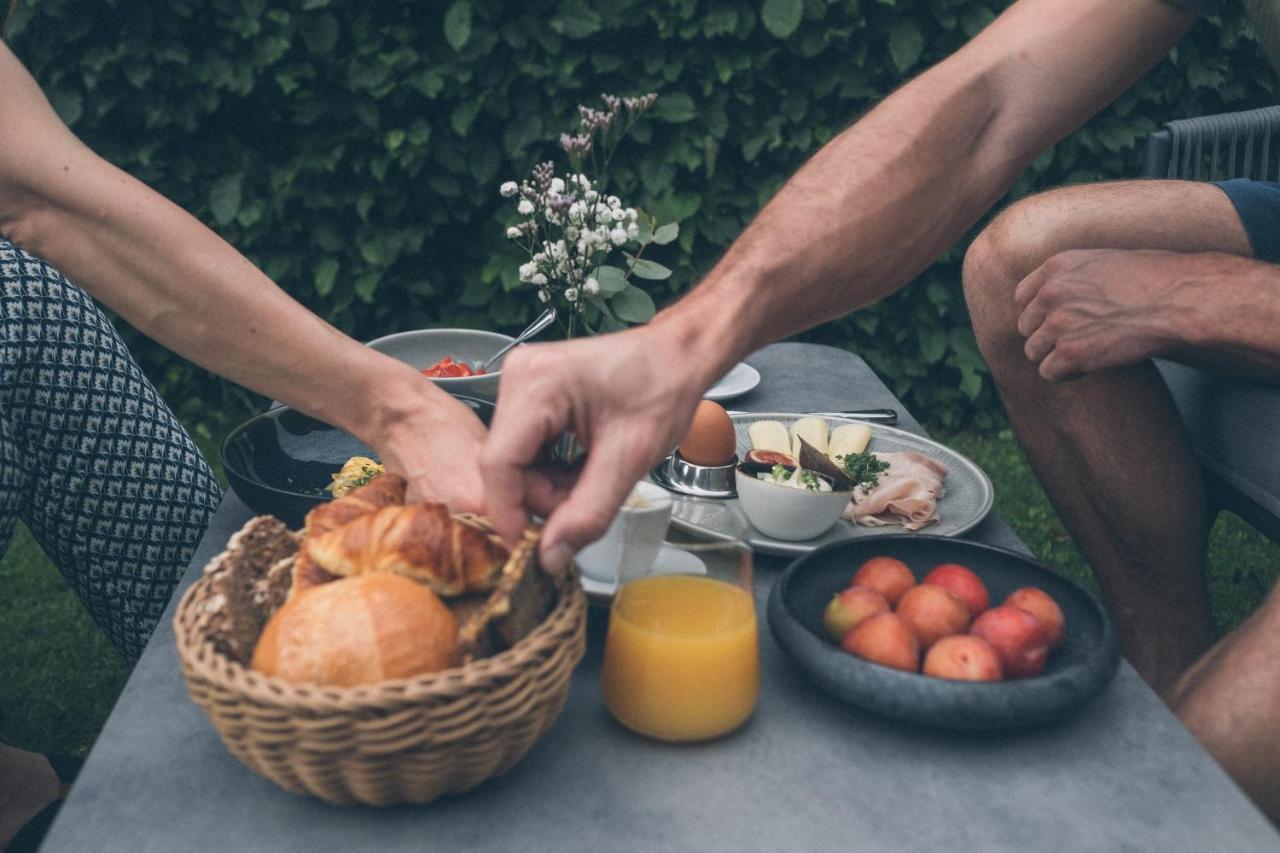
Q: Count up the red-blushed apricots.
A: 8